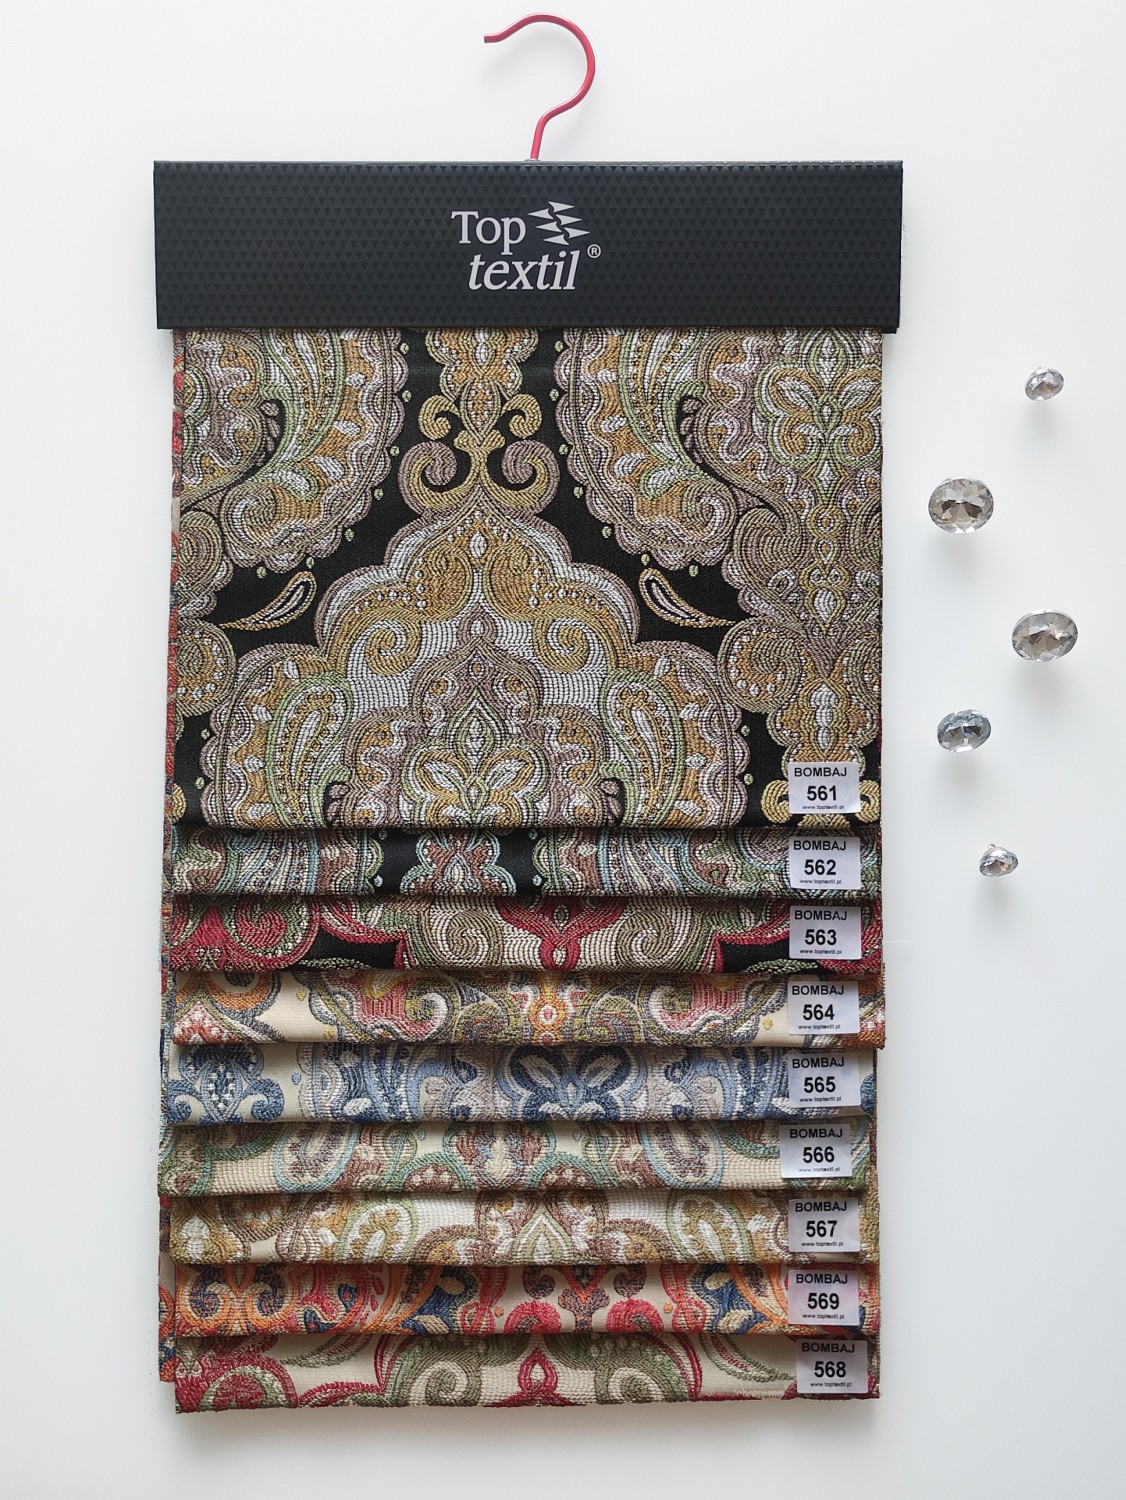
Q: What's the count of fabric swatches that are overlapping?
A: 9